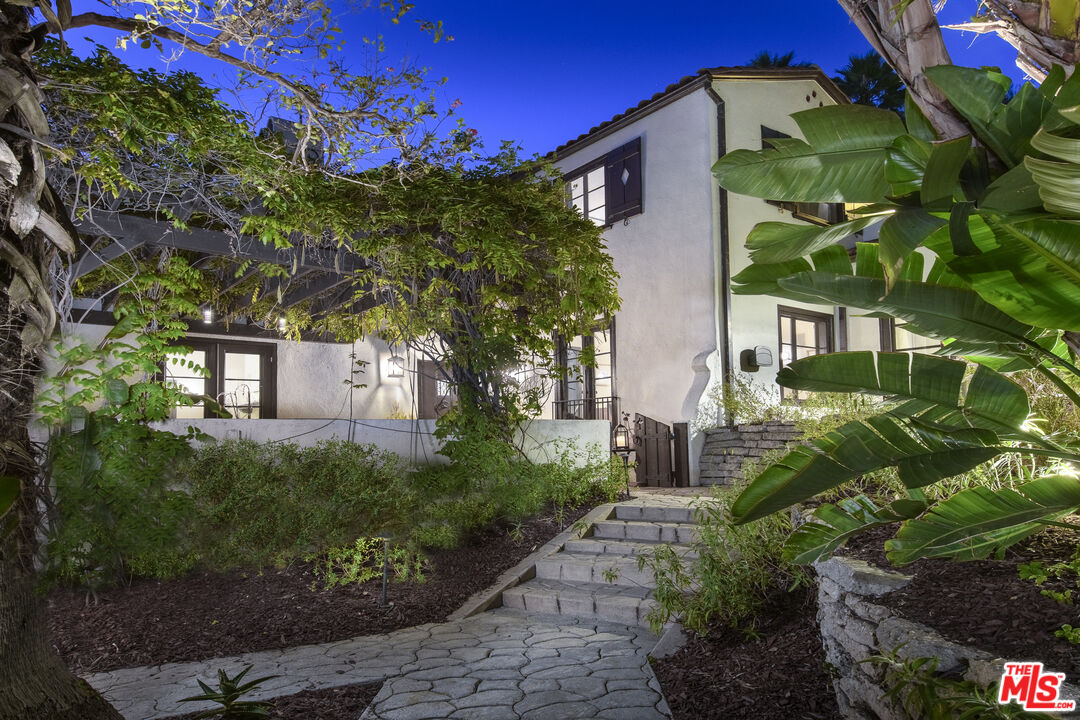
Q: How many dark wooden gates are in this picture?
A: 1